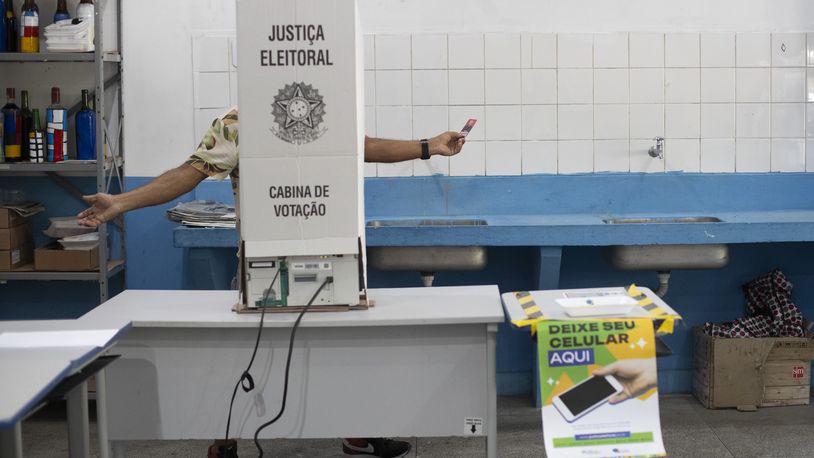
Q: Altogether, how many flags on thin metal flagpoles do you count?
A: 0